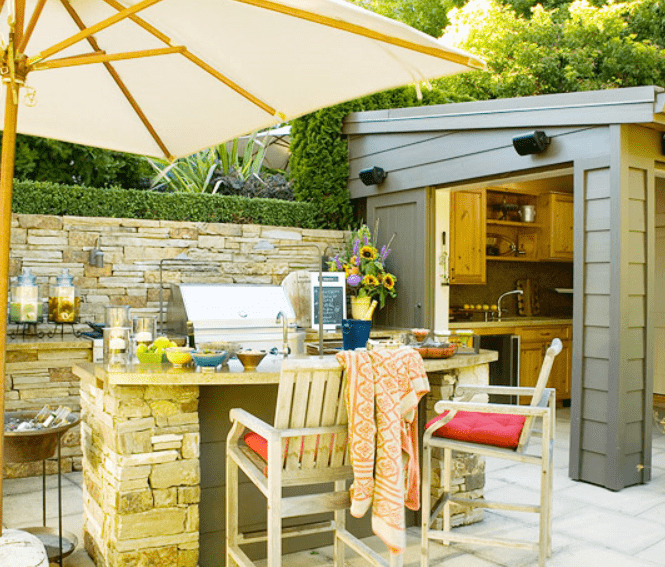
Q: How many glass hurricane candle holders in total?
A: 3